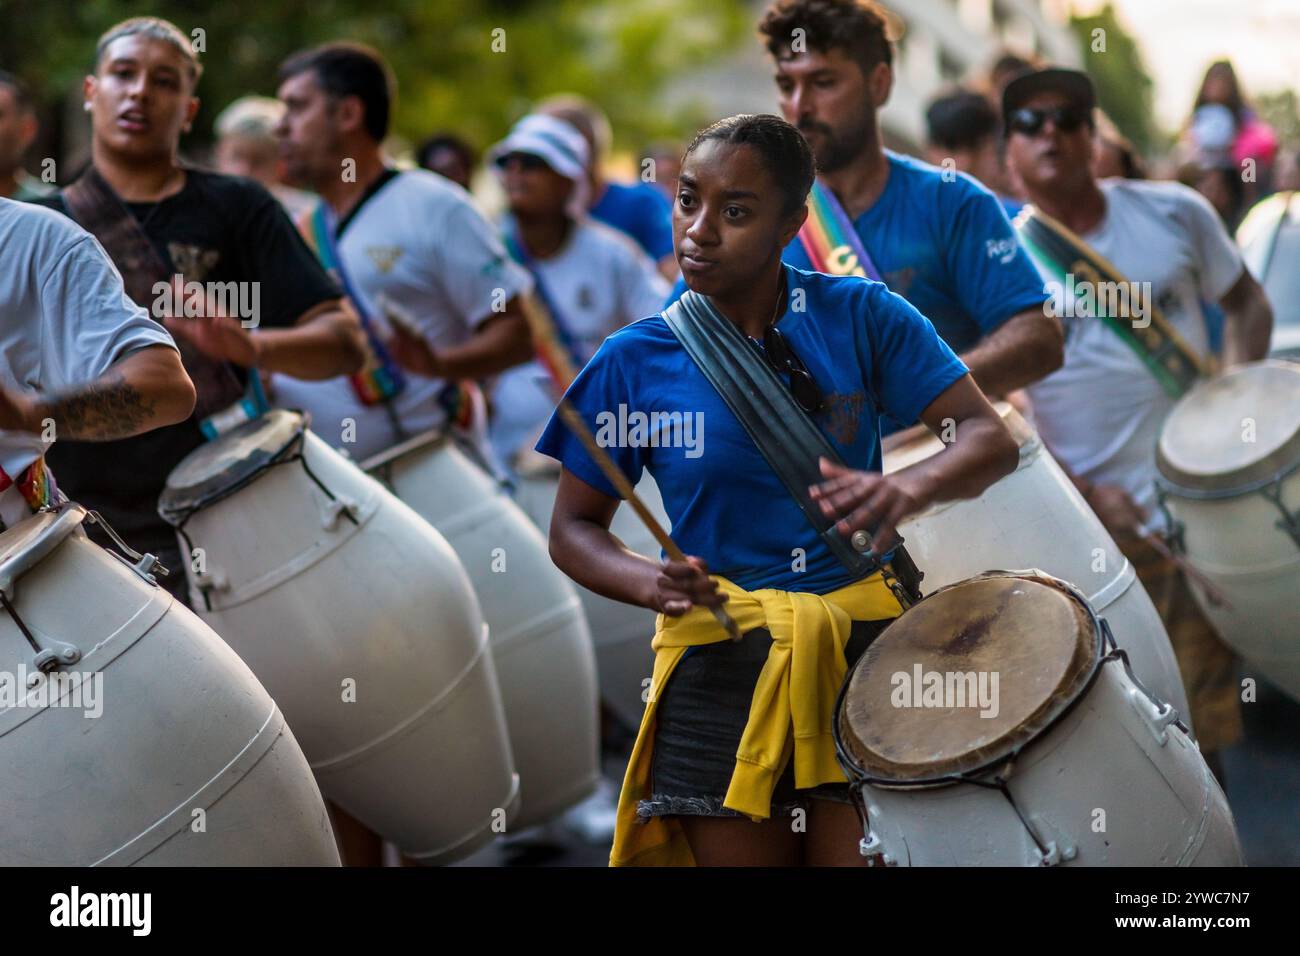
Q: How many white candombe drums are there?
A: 7